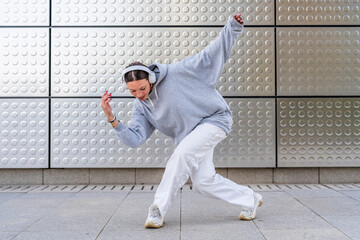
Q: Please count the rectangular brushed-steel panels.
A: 9